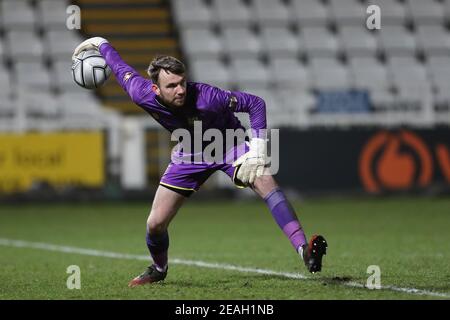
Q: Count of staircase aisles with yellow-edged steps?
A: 1